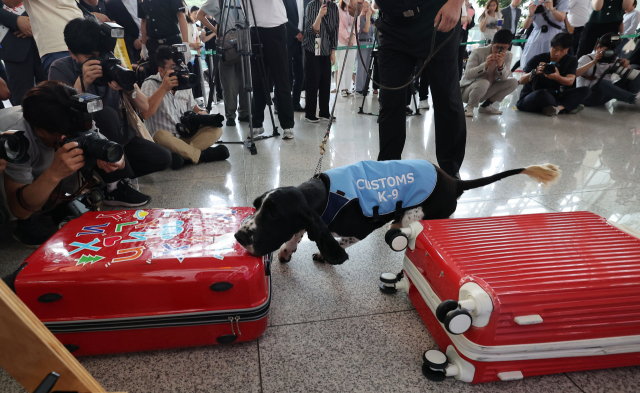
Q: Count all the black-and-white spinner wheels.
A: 4